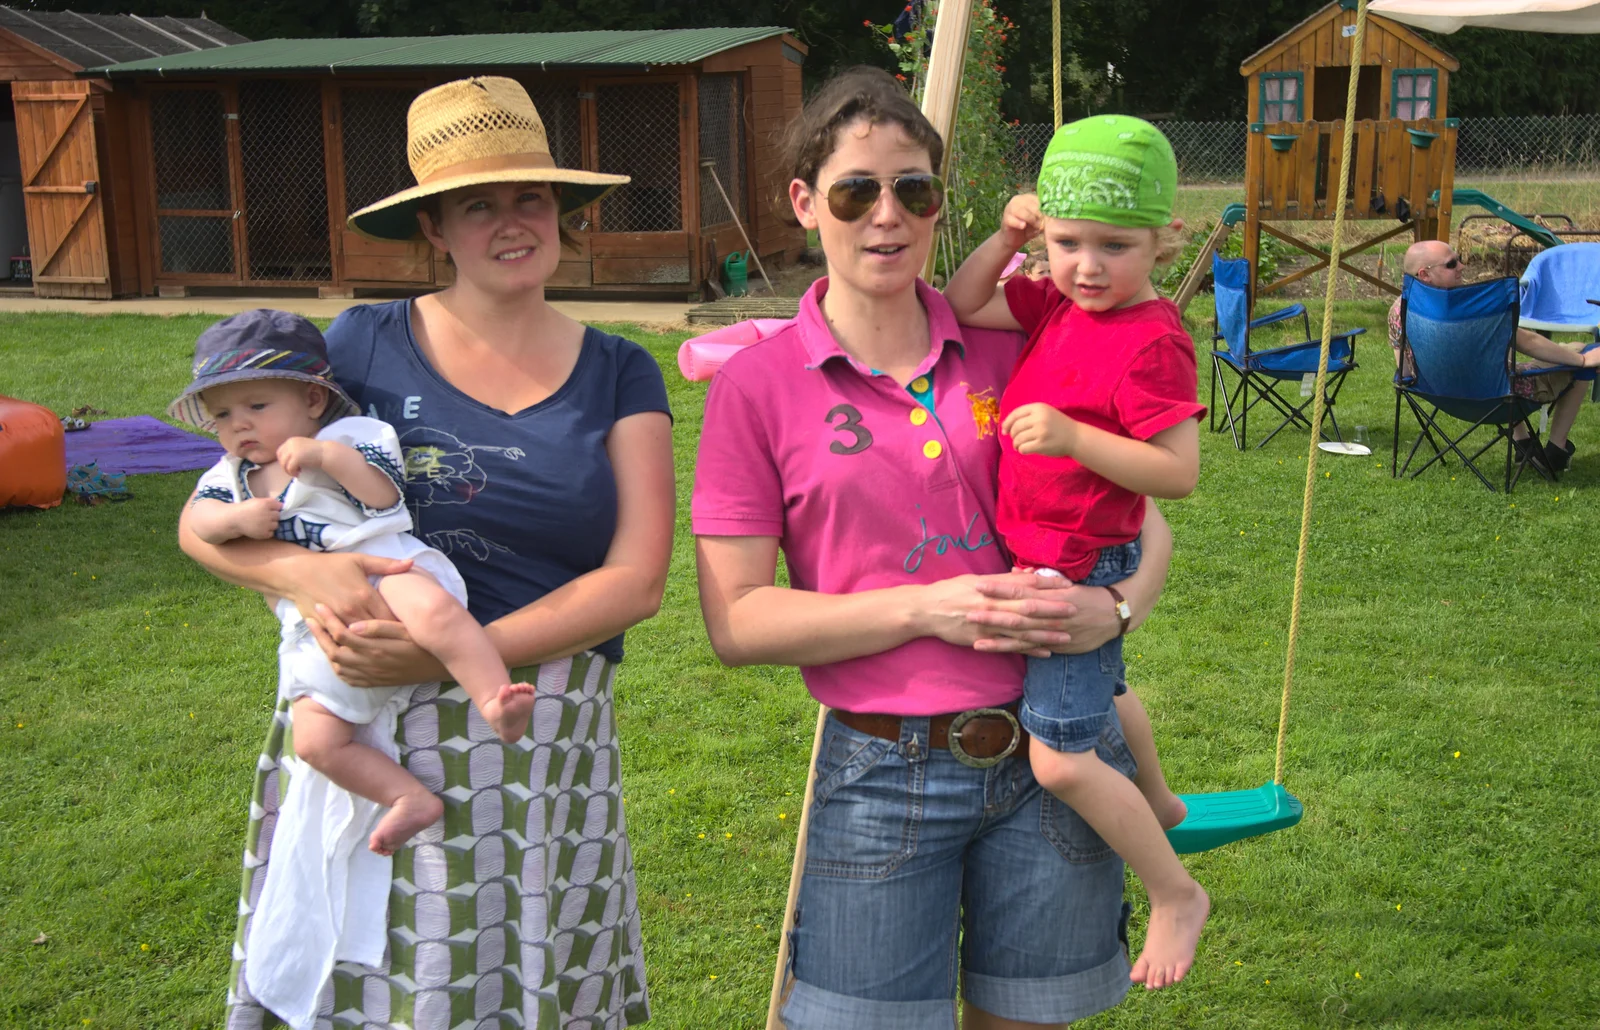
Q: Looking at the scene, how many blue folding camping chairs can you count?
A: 2